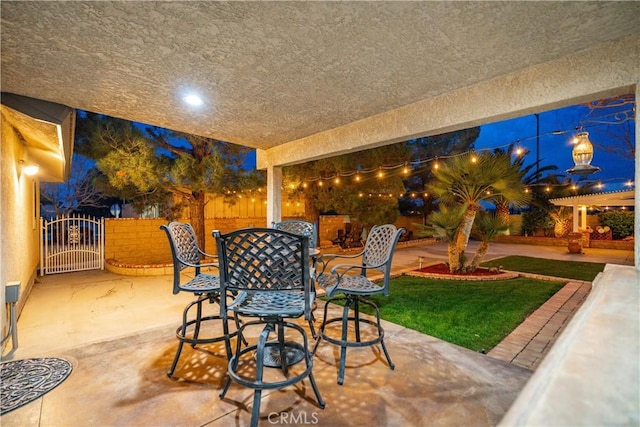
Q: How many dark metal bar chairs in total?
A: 4